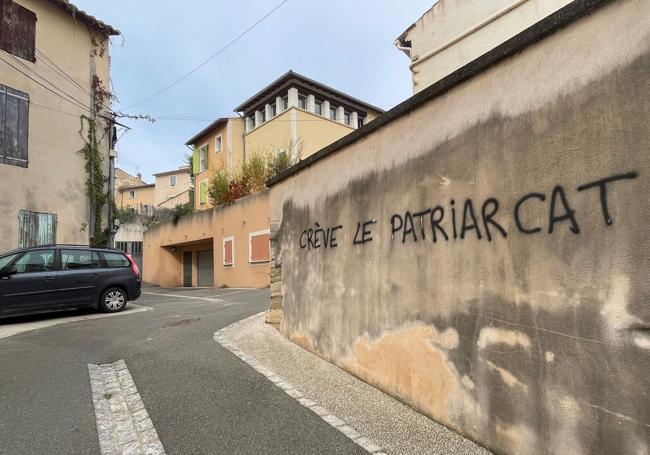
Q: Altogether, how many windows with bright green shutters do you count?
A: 2